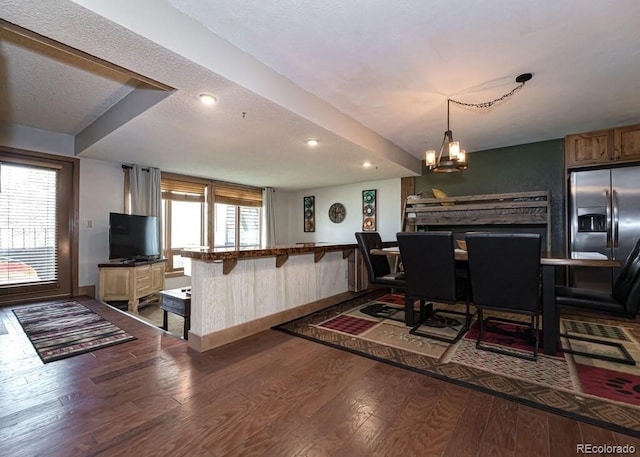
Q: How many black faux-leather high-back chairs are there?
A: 4